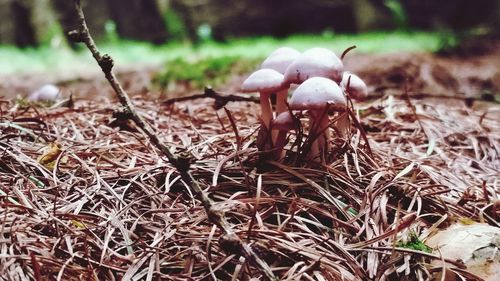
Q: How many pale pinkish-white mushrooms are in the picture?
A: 6